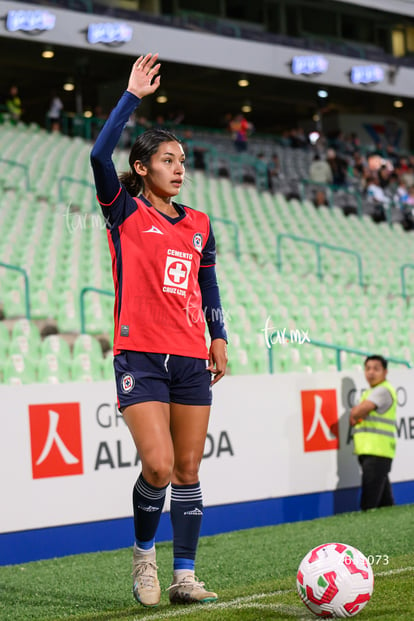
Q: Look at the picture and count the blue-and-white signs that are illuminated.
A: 4